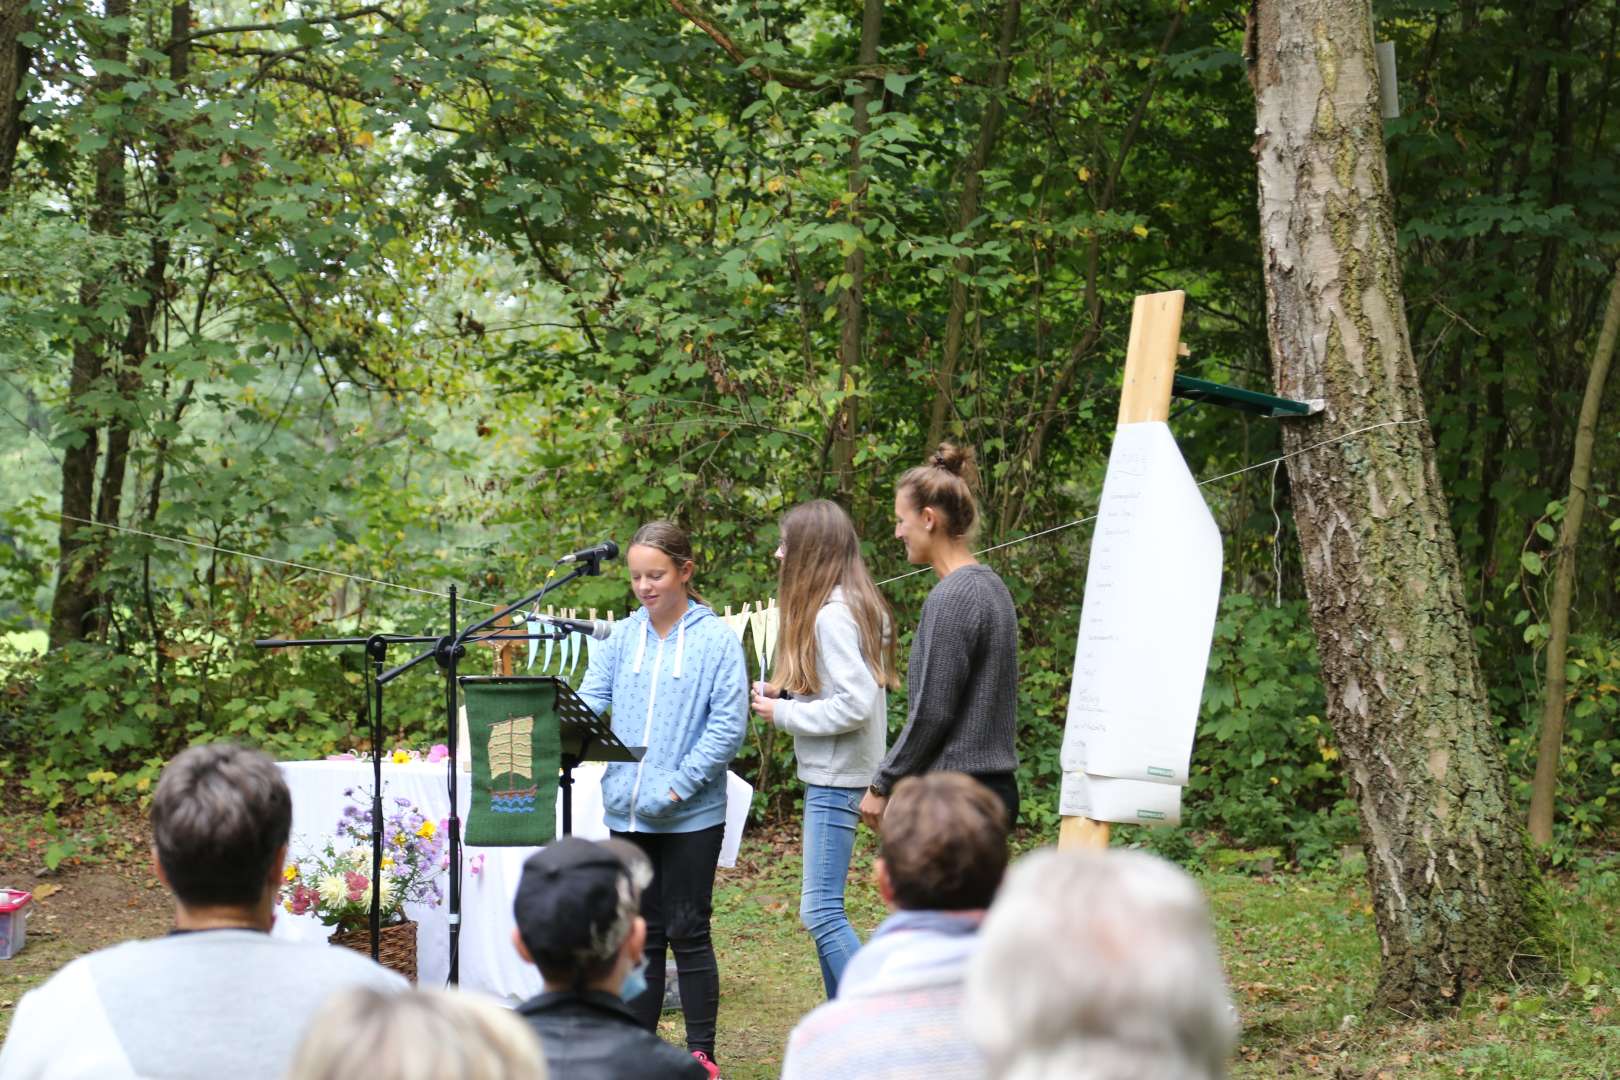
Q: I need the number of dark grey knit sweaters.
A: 1